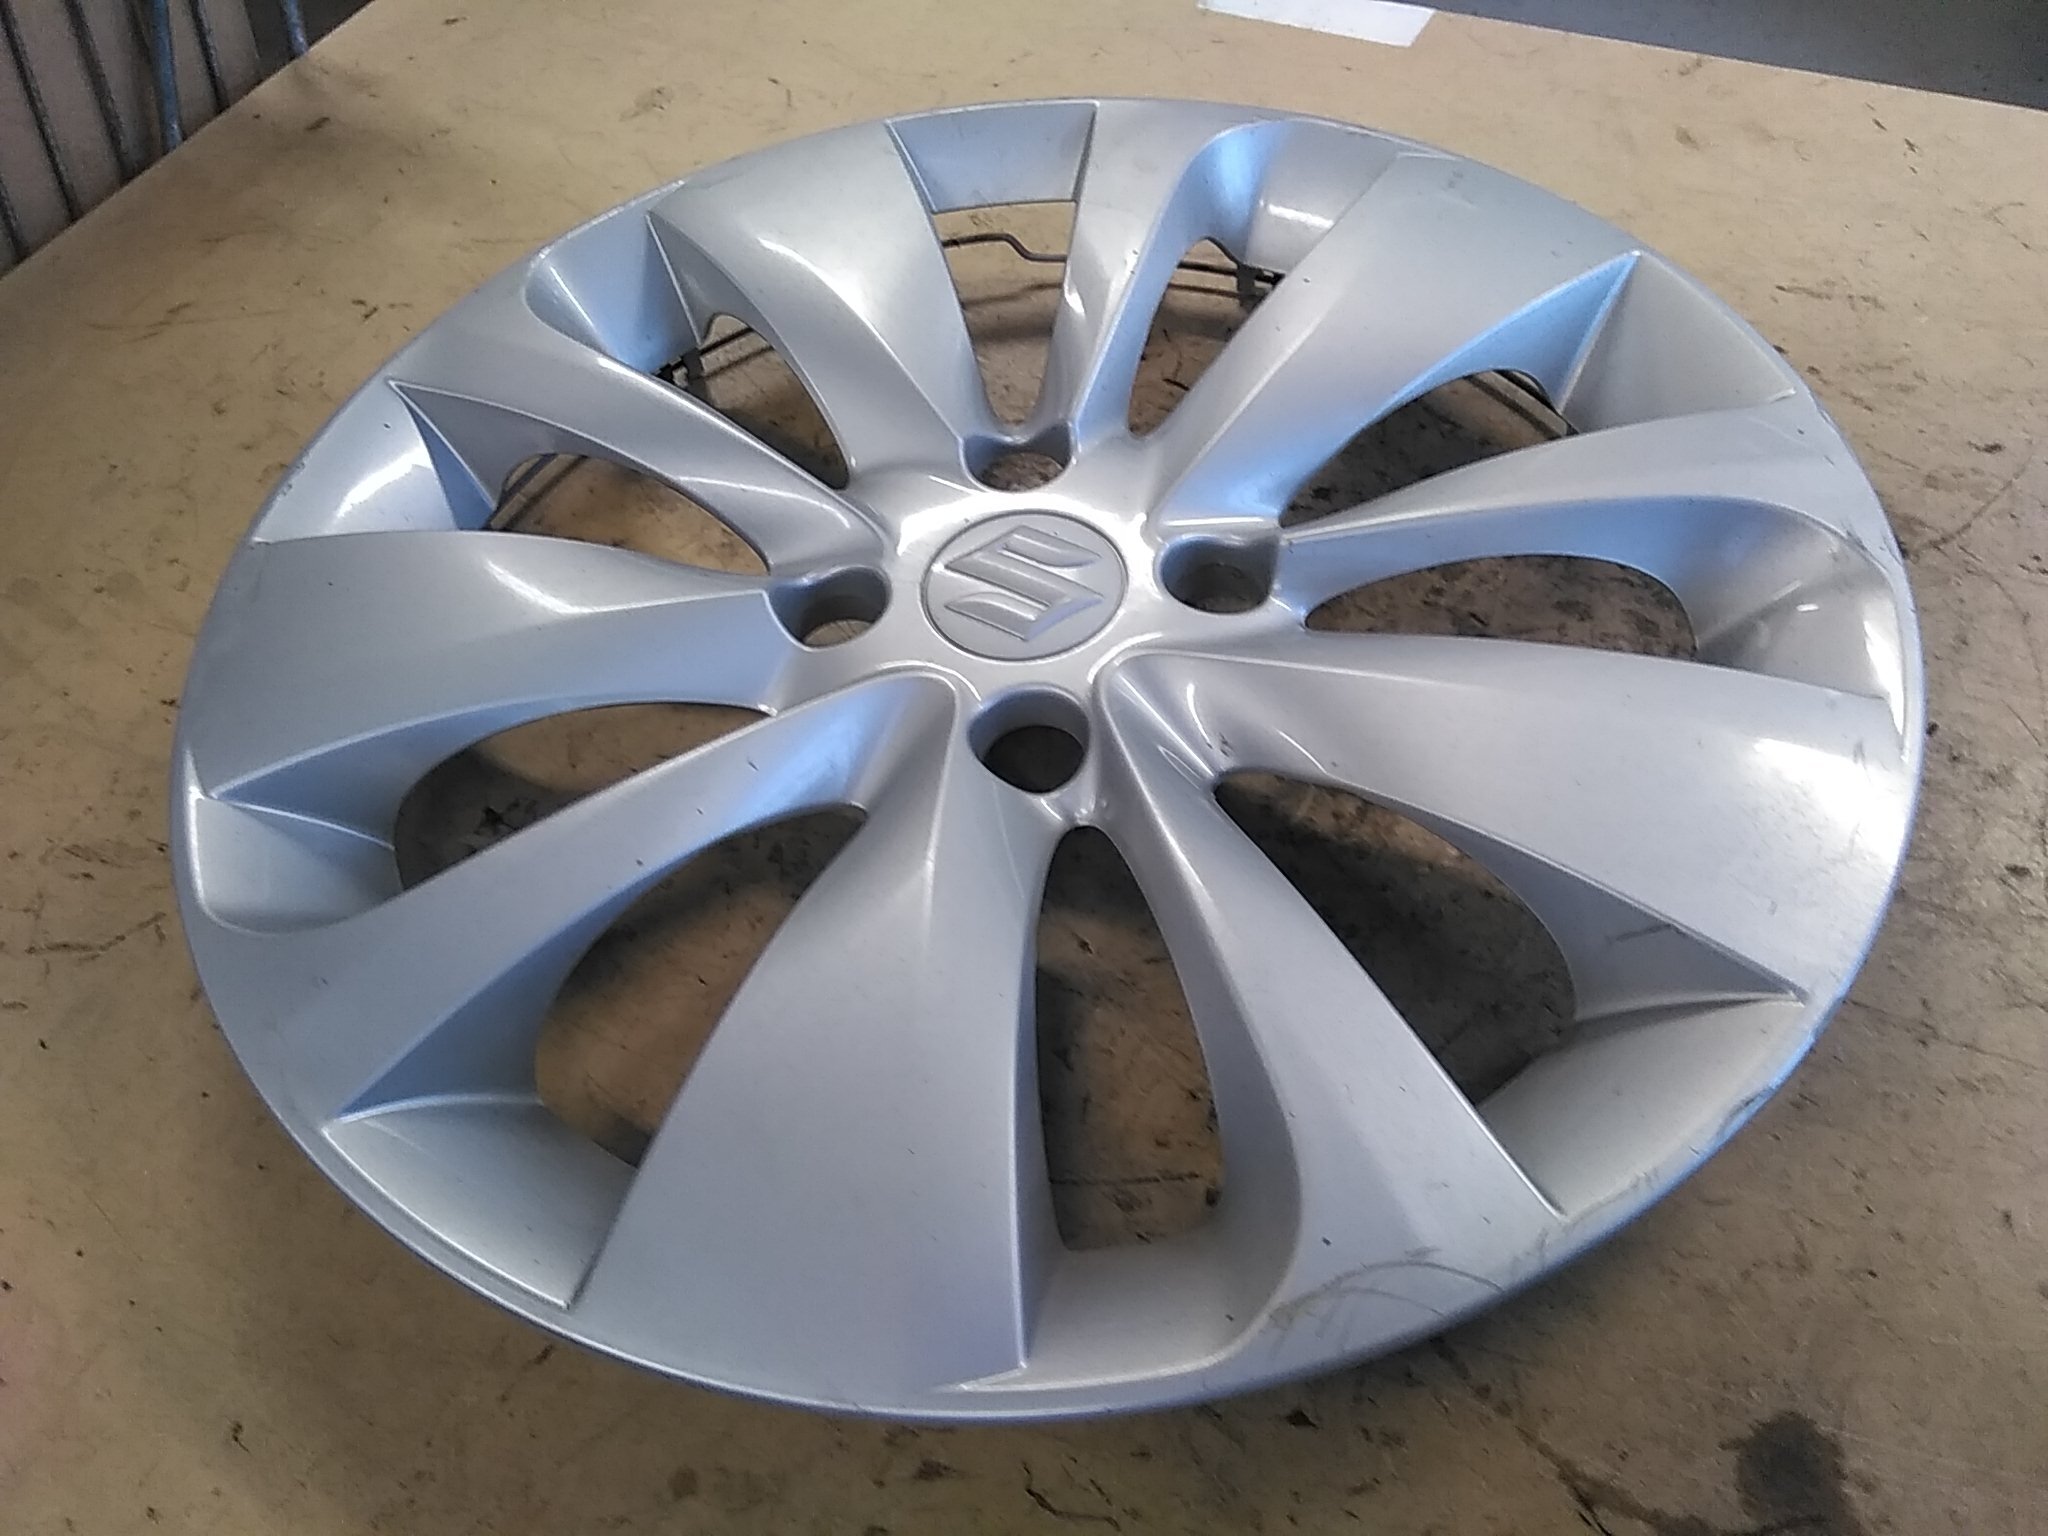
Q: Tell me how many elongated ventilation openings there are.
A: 10